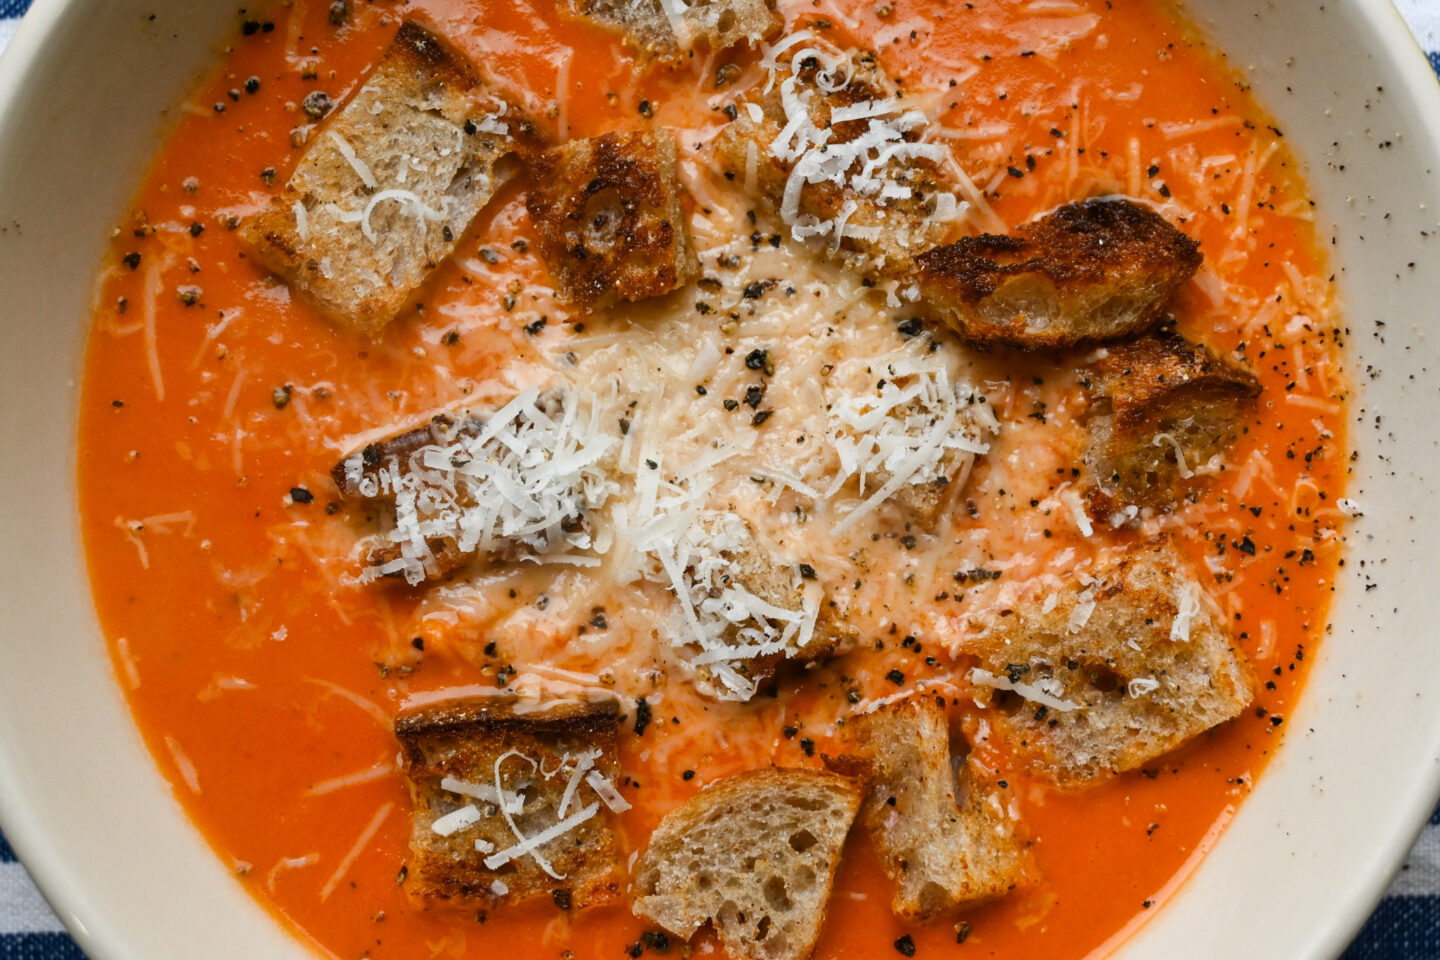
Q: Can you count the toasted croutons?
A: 13